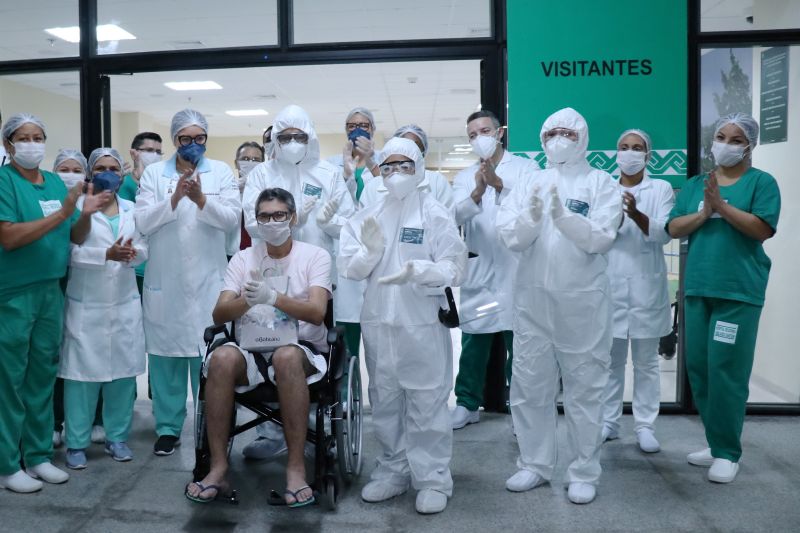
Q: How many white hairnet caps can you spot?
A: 8